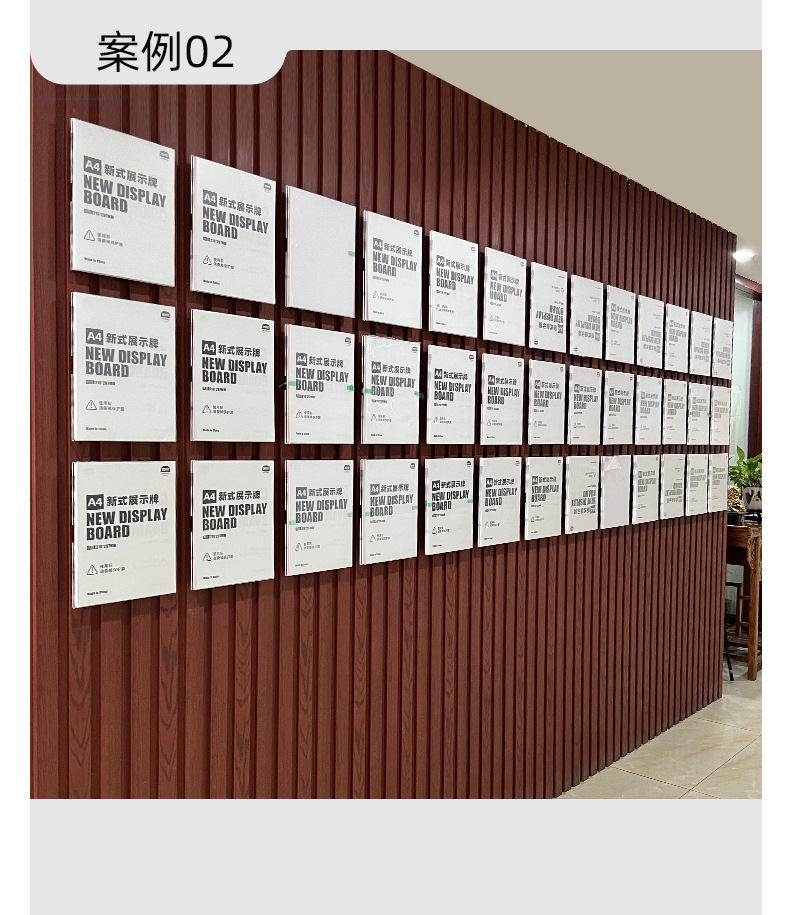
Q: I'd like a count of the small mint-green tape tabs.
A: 13